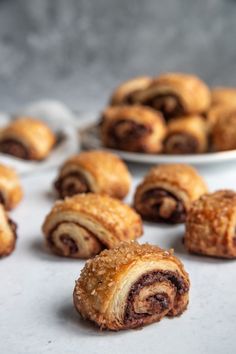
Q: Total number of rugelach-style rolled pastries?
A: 14